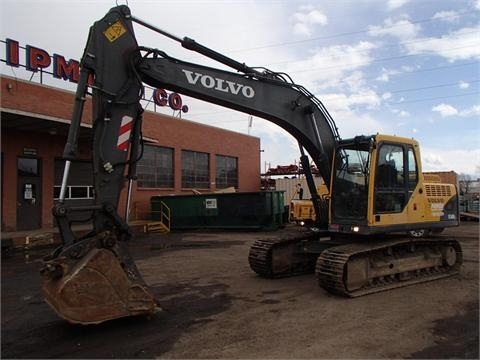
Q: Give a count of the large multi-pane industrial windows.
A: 3